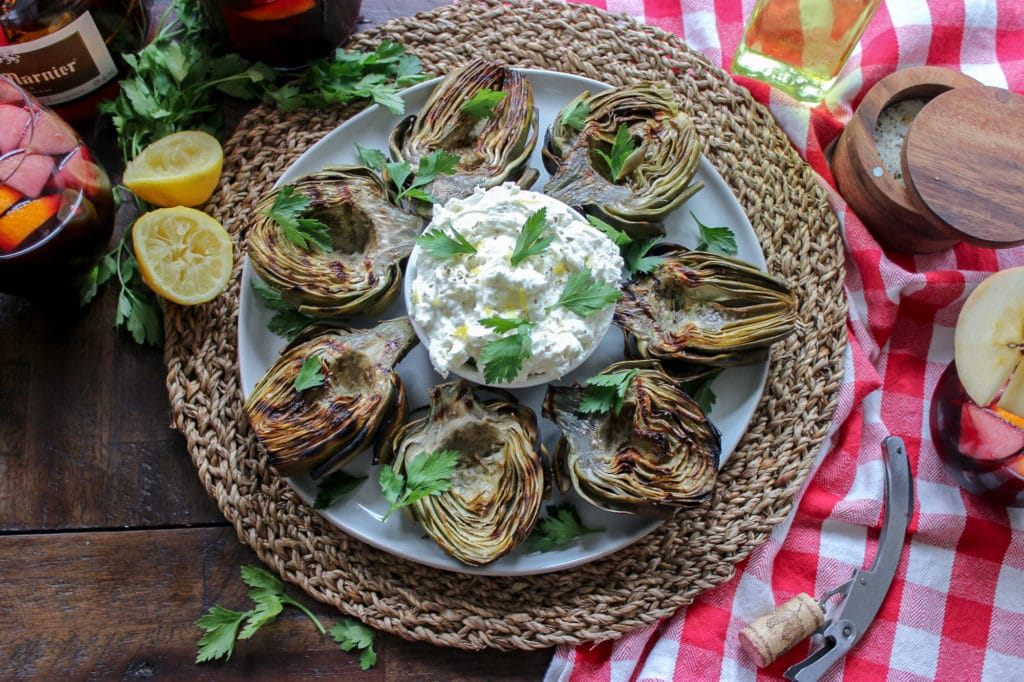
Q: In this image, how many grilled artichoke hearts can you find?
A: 7